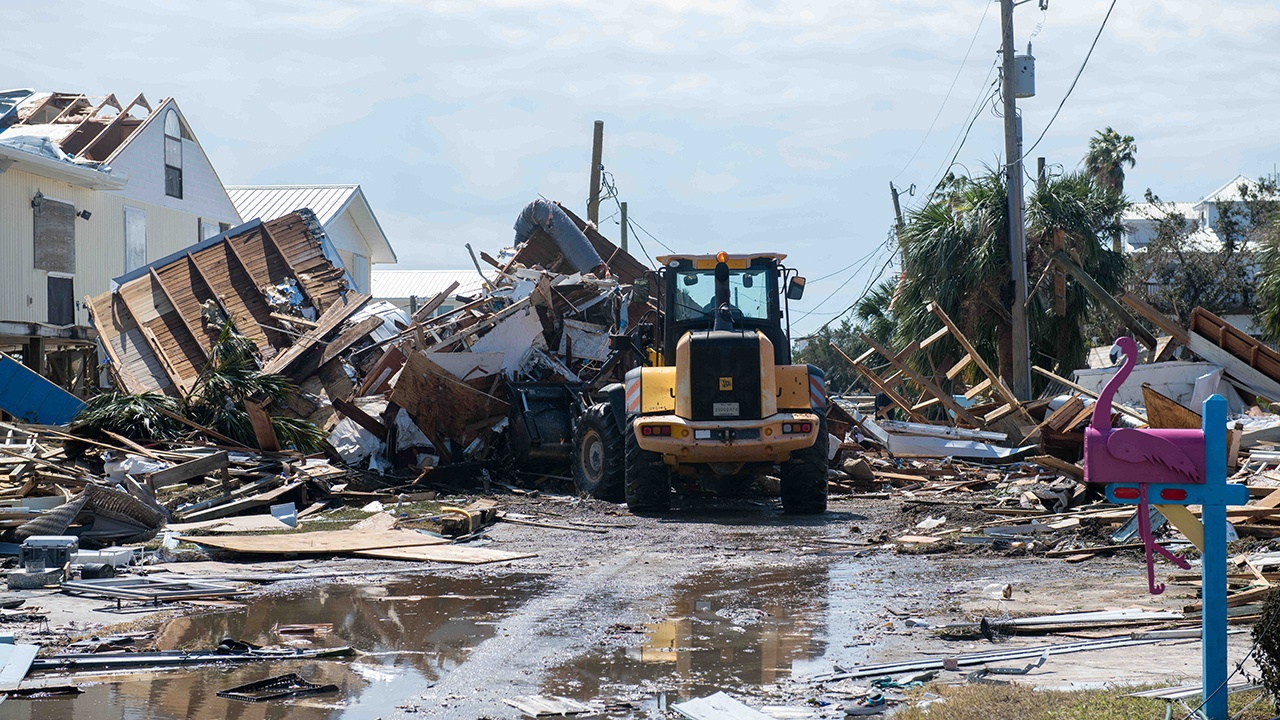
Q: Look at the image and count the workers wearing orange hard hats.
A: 0